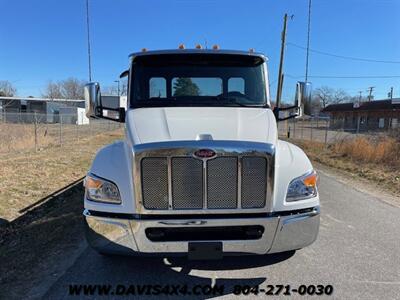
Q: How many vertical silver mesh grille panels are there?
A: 4